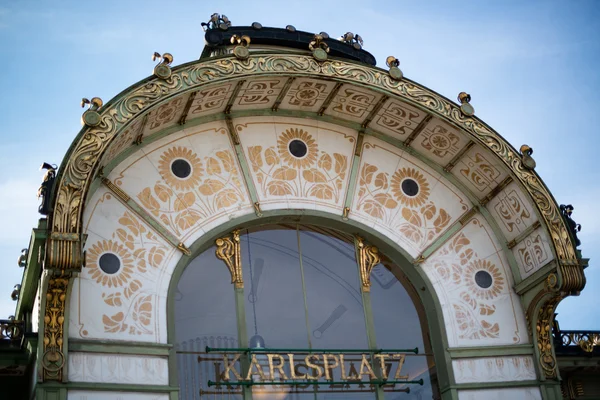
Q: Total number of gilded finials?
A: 7